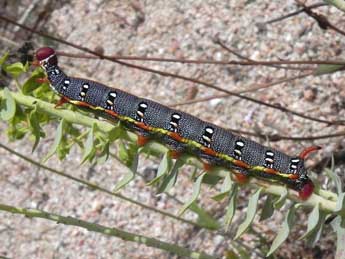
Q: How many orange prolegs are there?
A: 4